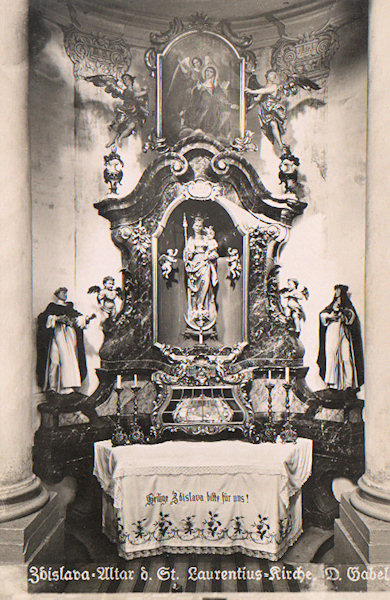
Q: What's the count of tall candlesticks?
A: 4